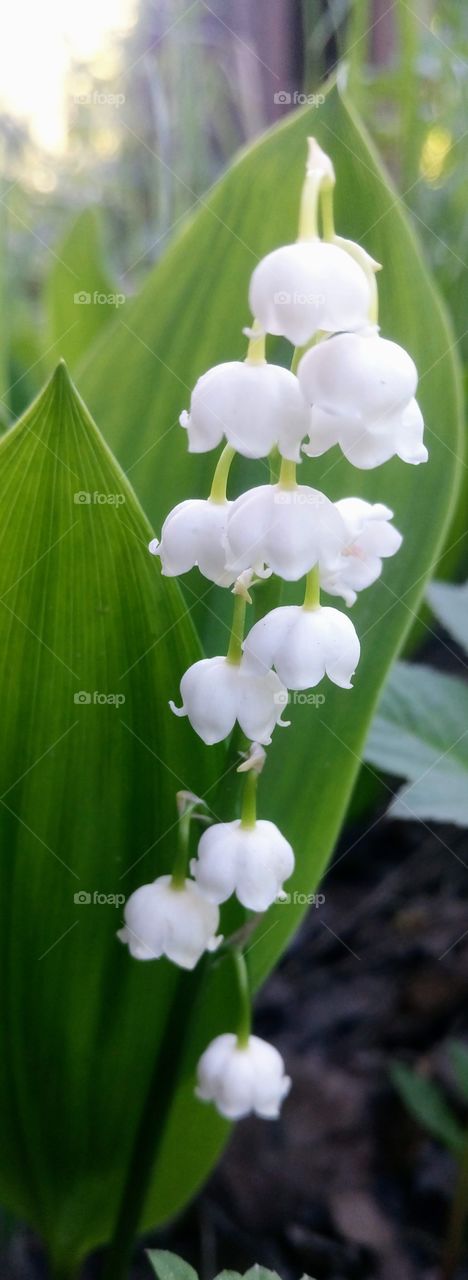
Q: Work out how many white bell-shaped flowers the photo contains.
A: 12